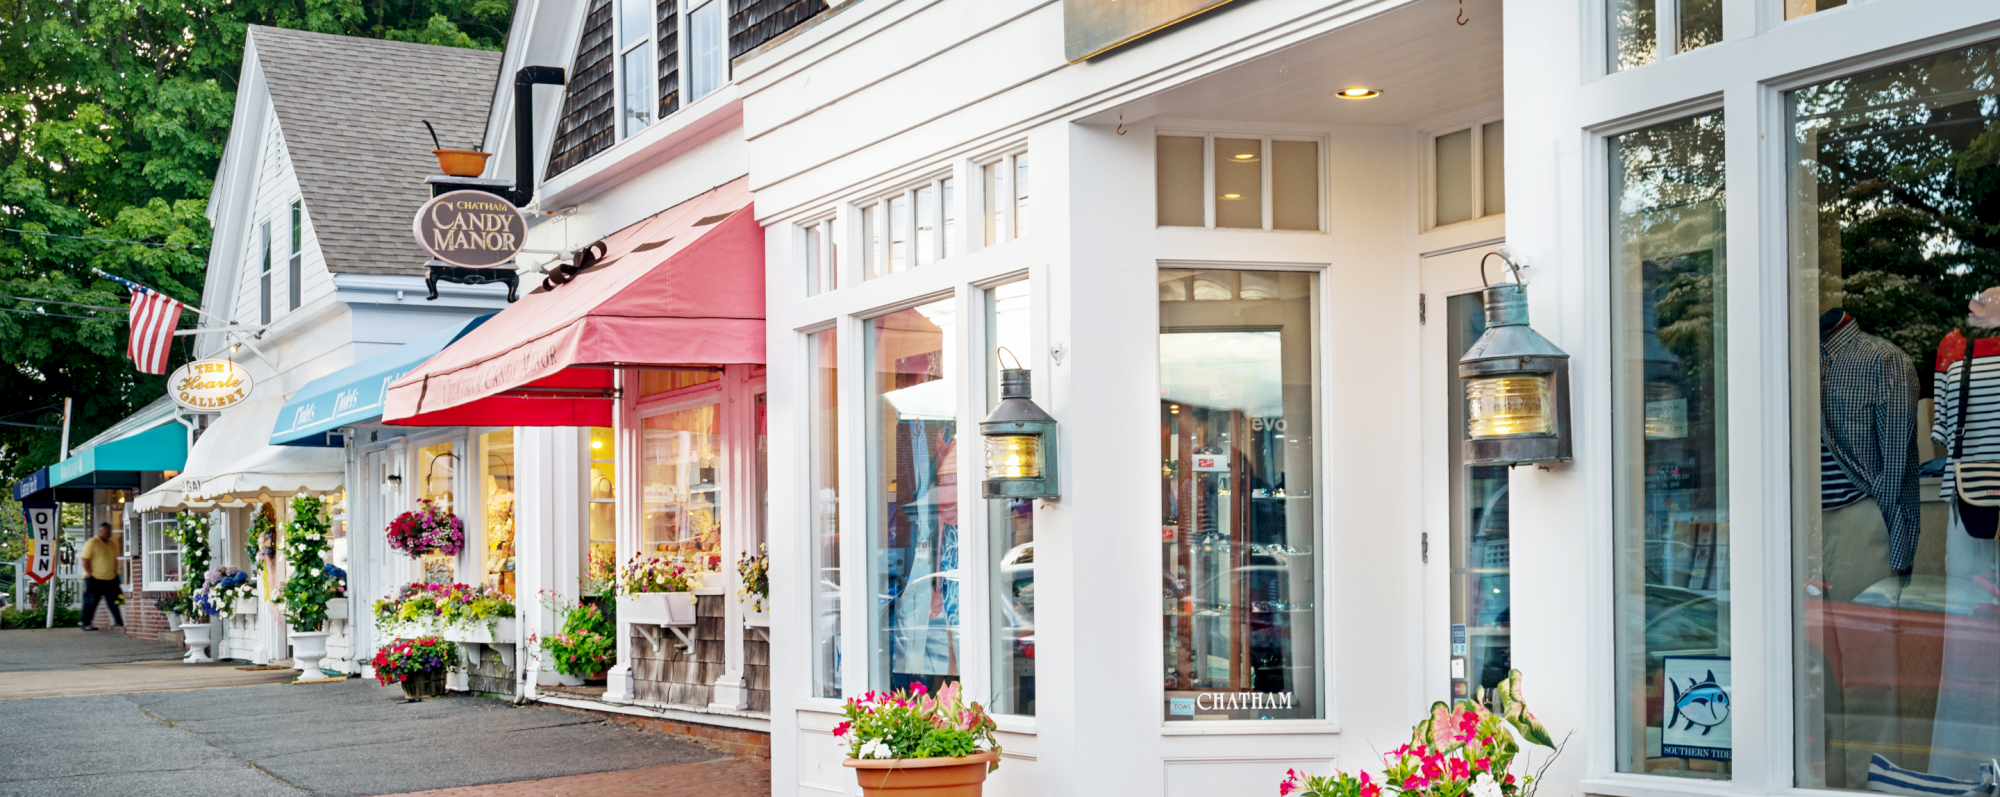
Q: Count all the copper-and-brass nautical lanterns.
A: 2